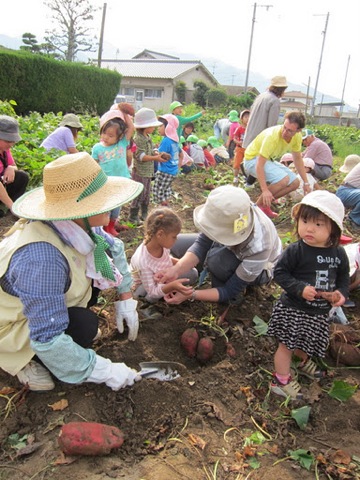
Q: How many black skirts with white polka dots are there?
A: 1